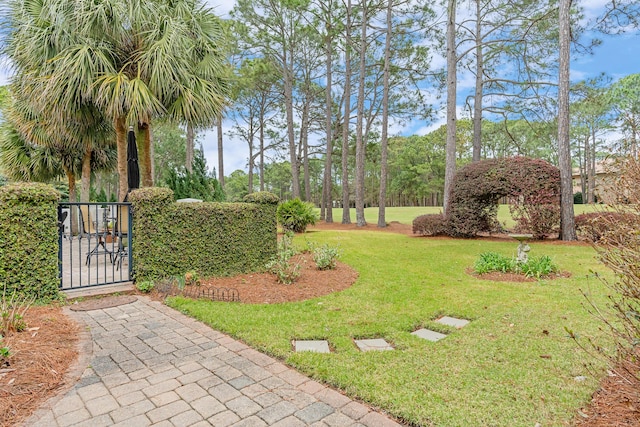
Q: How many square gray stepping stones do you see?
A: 4